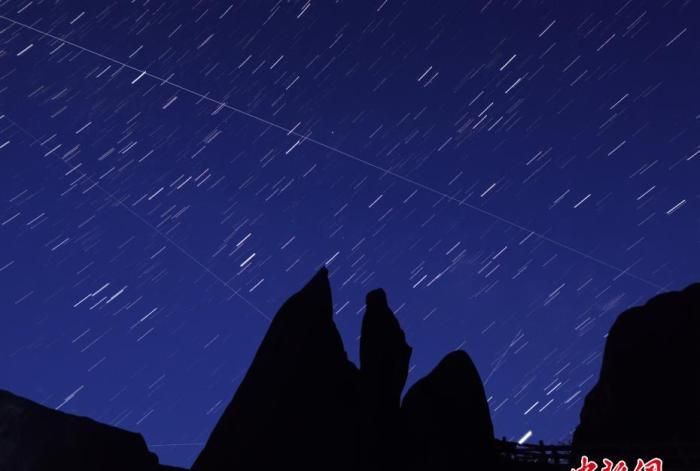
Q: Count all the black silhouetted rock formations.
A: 5